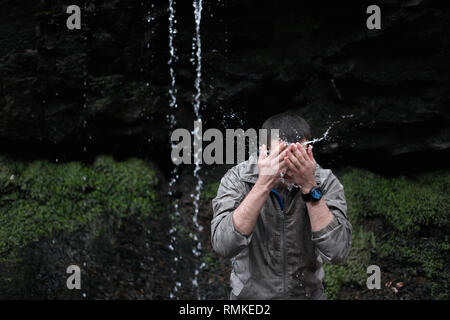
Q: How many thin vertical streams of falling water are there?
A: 2